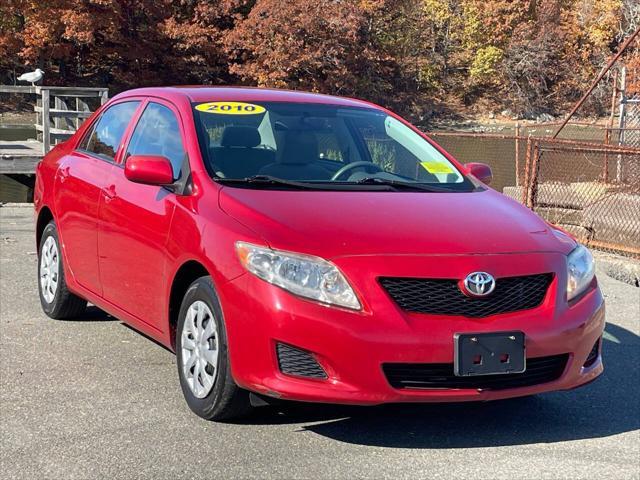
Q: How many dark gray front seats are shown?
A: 2